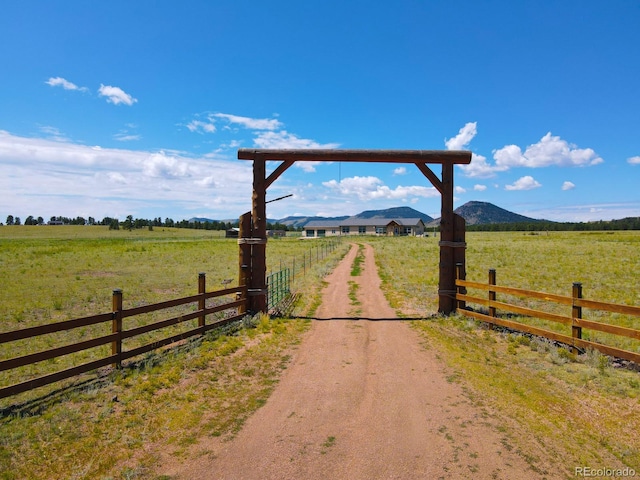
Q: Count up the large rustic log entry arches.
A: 1